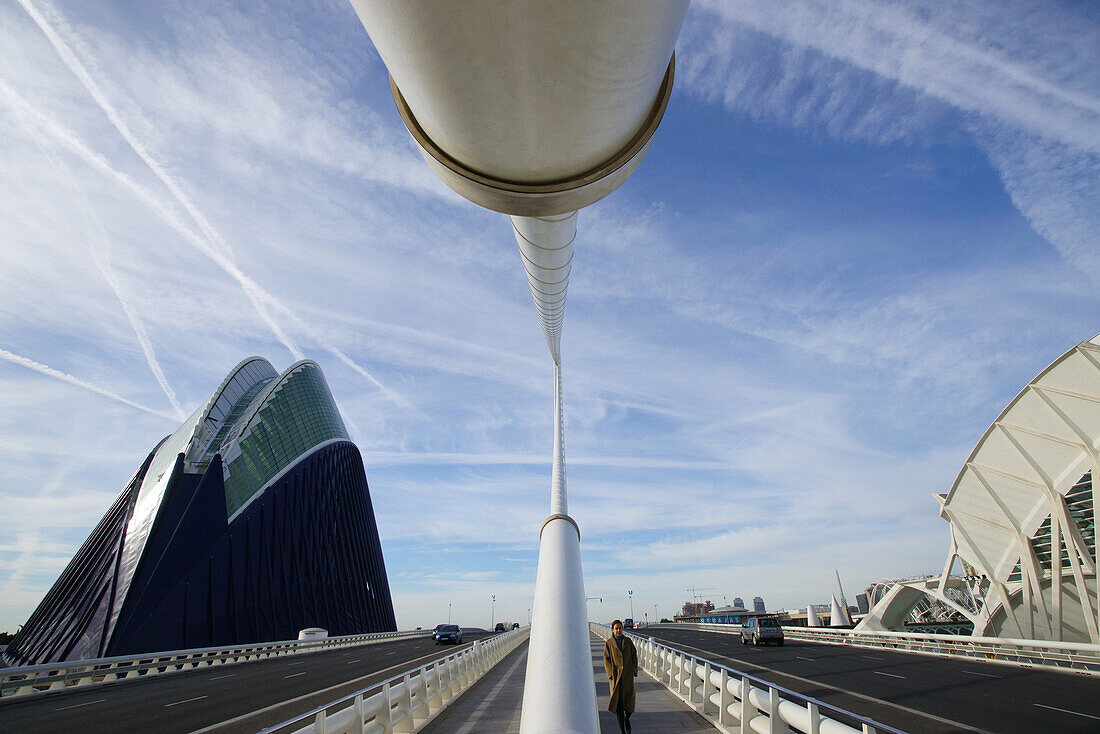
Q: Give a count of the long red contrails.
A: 0